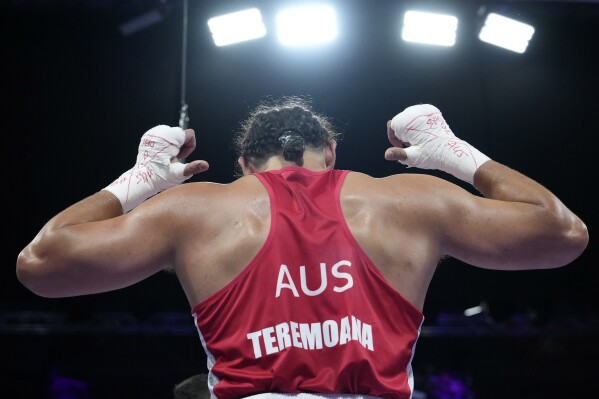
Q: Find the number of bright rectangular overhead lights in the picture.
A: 4